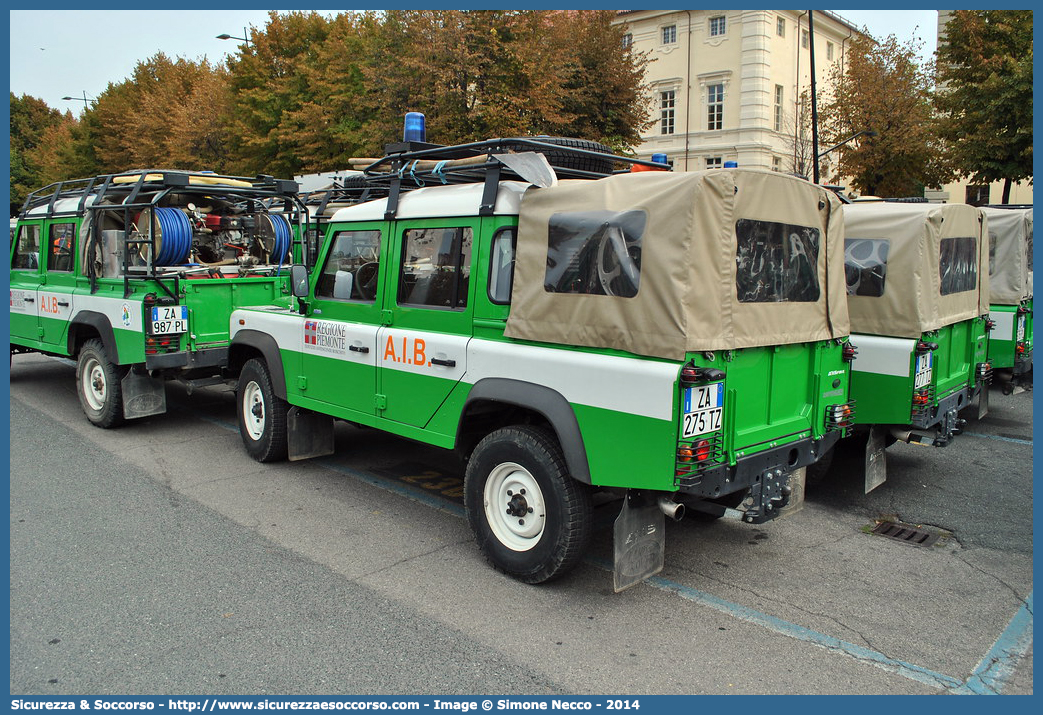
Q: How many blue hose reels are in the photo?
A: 2